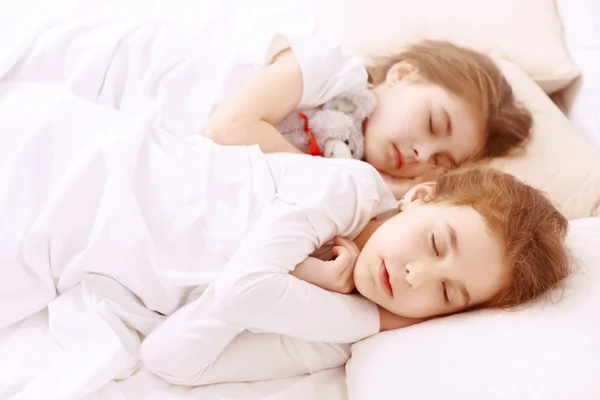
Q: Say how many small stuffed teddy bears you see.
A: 1